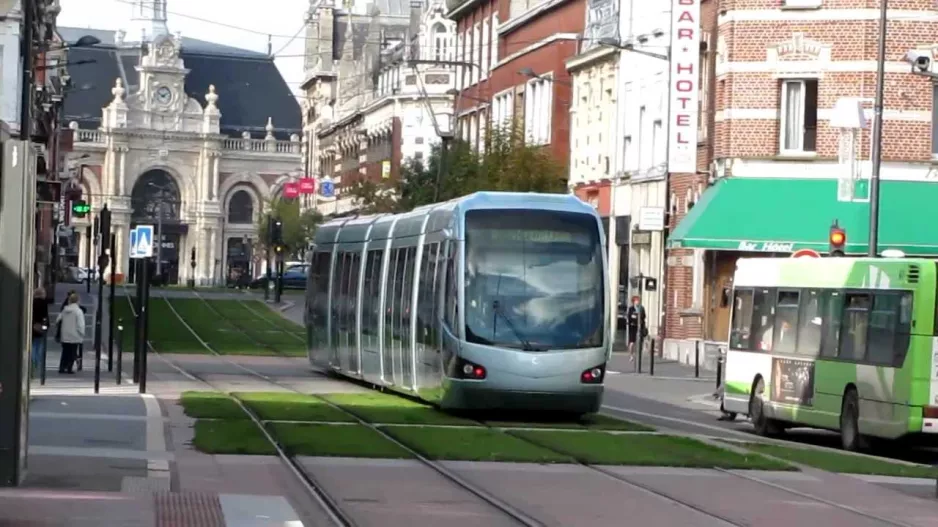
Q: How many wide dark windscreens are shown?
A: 1